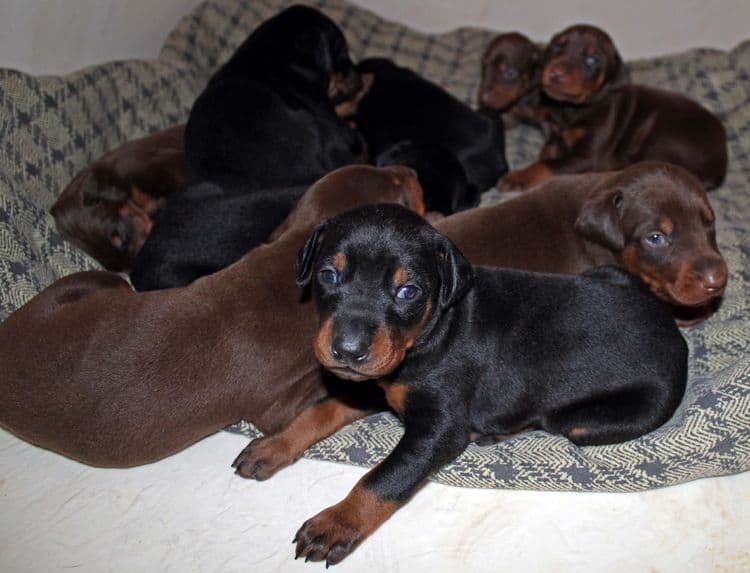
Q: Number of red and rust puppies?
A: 5